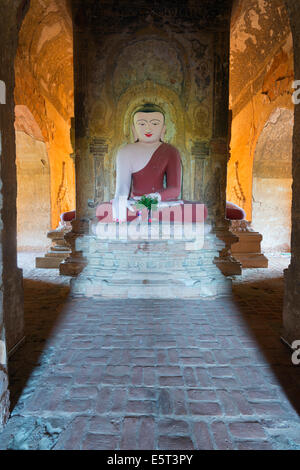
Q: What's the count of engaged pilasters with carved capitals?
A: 2